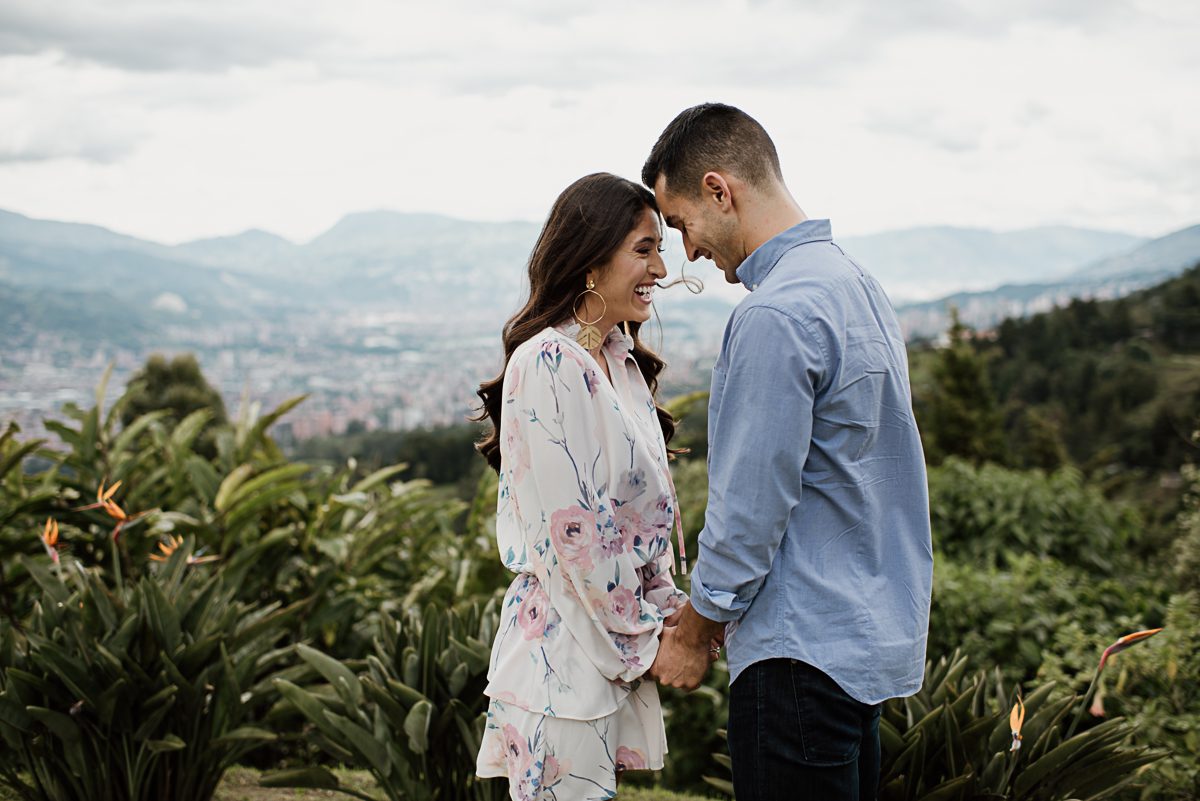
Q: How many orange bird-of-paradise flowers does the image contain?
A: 5